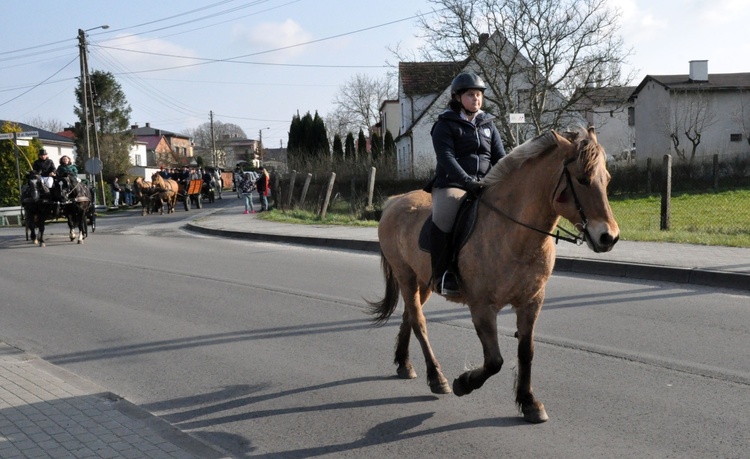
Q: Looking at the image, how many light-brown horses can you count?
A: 3